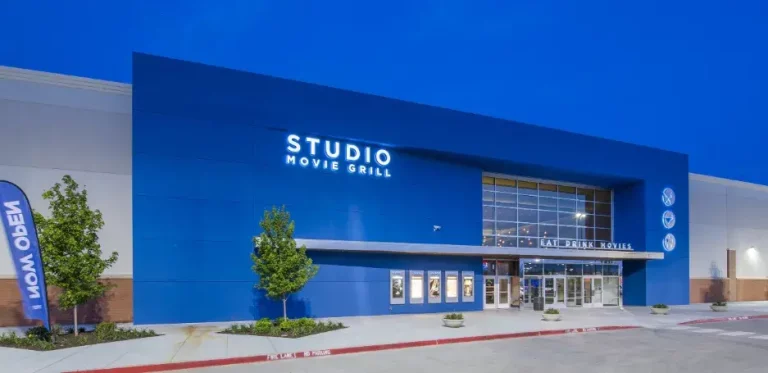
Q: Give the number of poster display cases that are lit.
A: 5